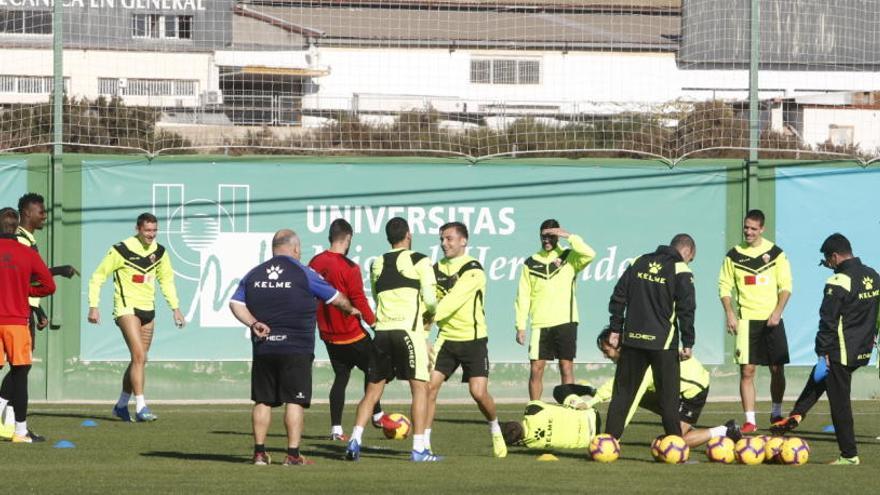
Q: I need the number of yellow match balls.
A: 8